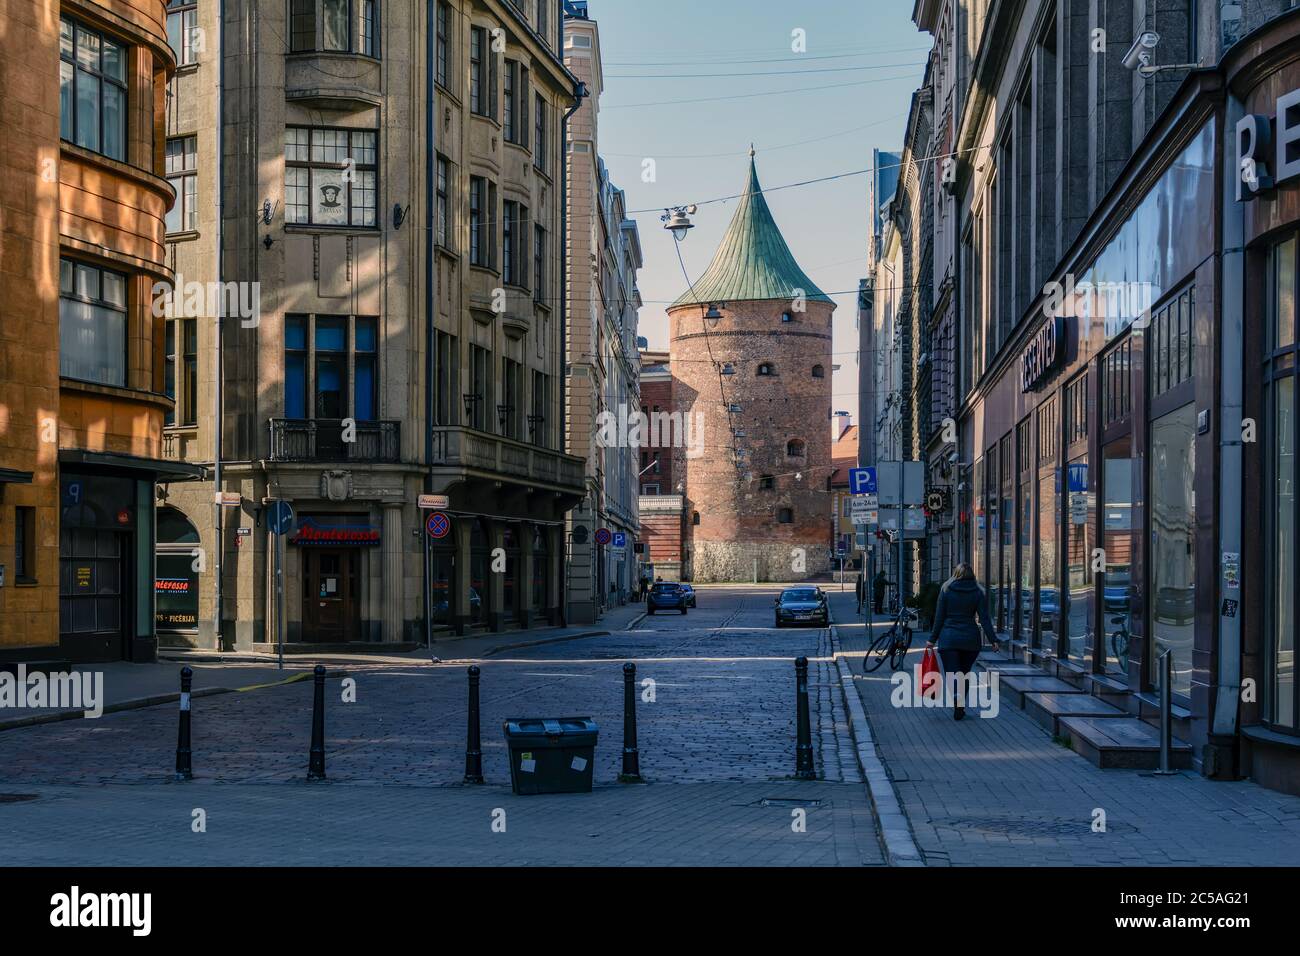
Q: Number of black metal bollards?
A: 5